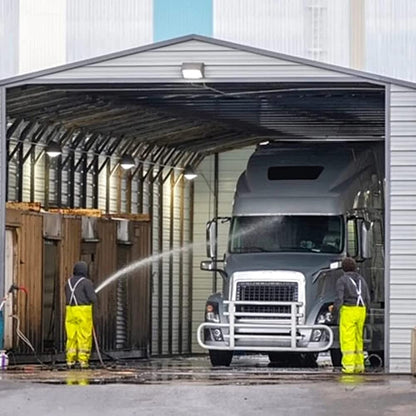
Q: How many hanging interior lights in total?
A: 3